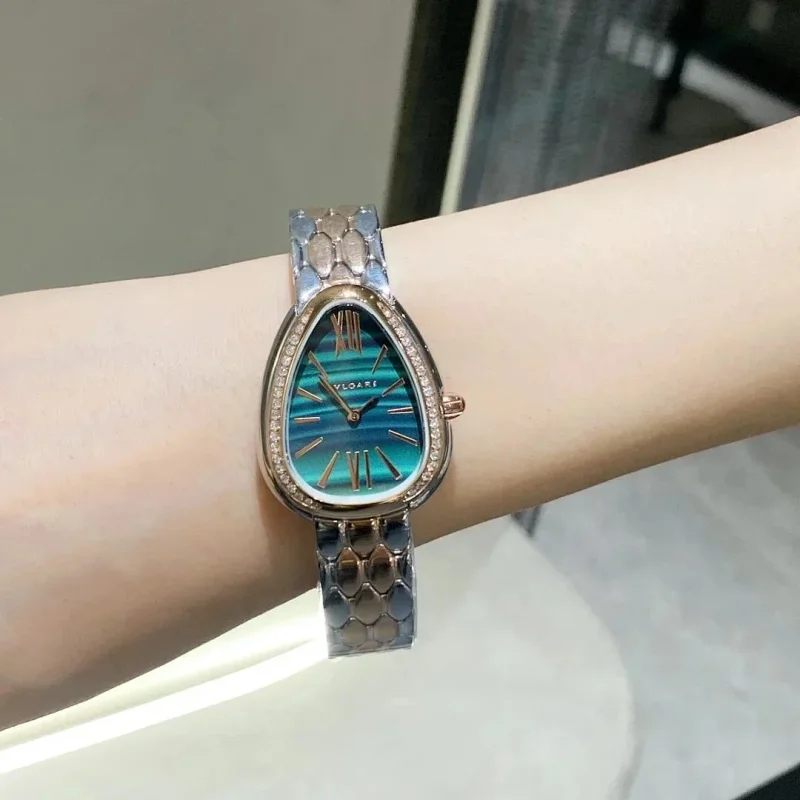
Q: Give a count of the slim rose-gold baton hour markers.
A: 10